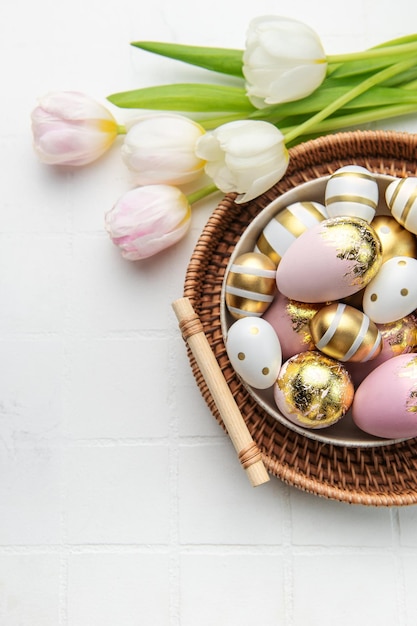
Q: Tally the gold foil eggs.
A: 5